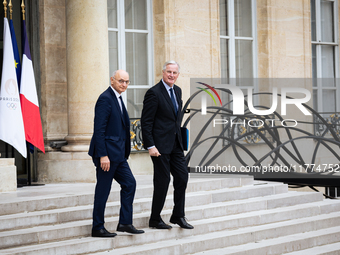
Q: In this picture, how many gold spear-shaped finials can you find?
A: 3